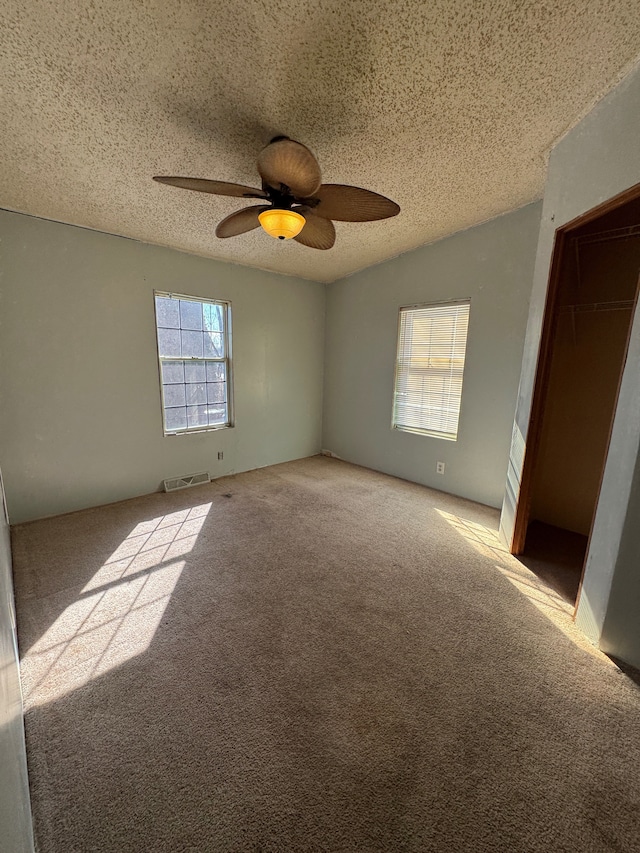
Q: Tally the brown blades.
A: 5